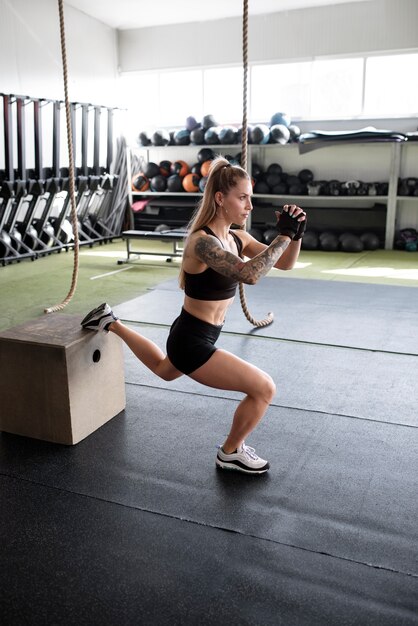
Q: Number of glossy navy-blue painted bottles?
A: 0